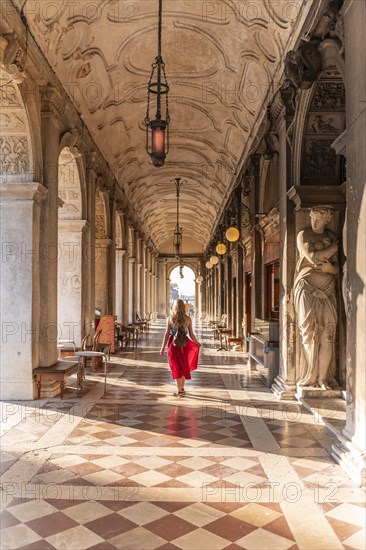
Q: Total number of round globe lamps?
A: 5